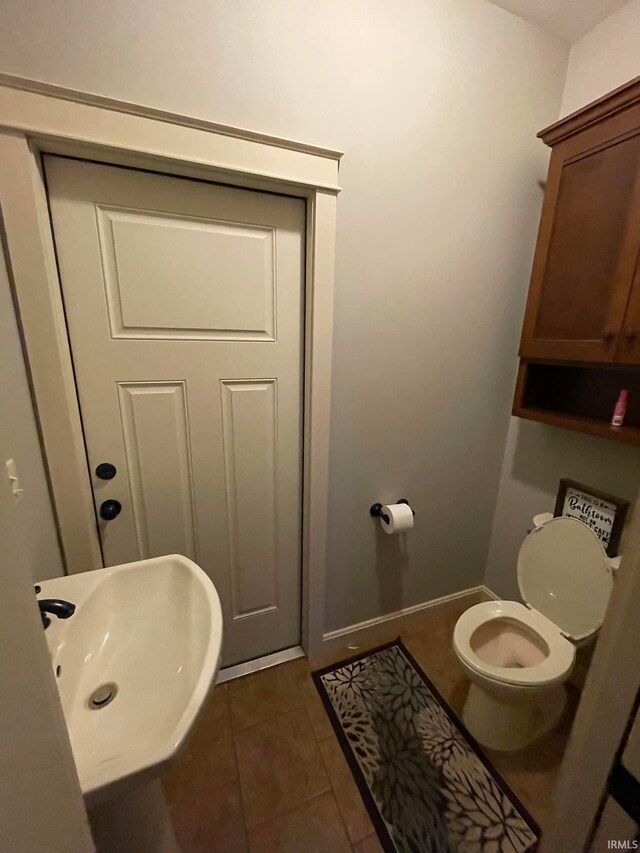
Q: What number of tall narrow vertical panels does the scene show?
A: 2